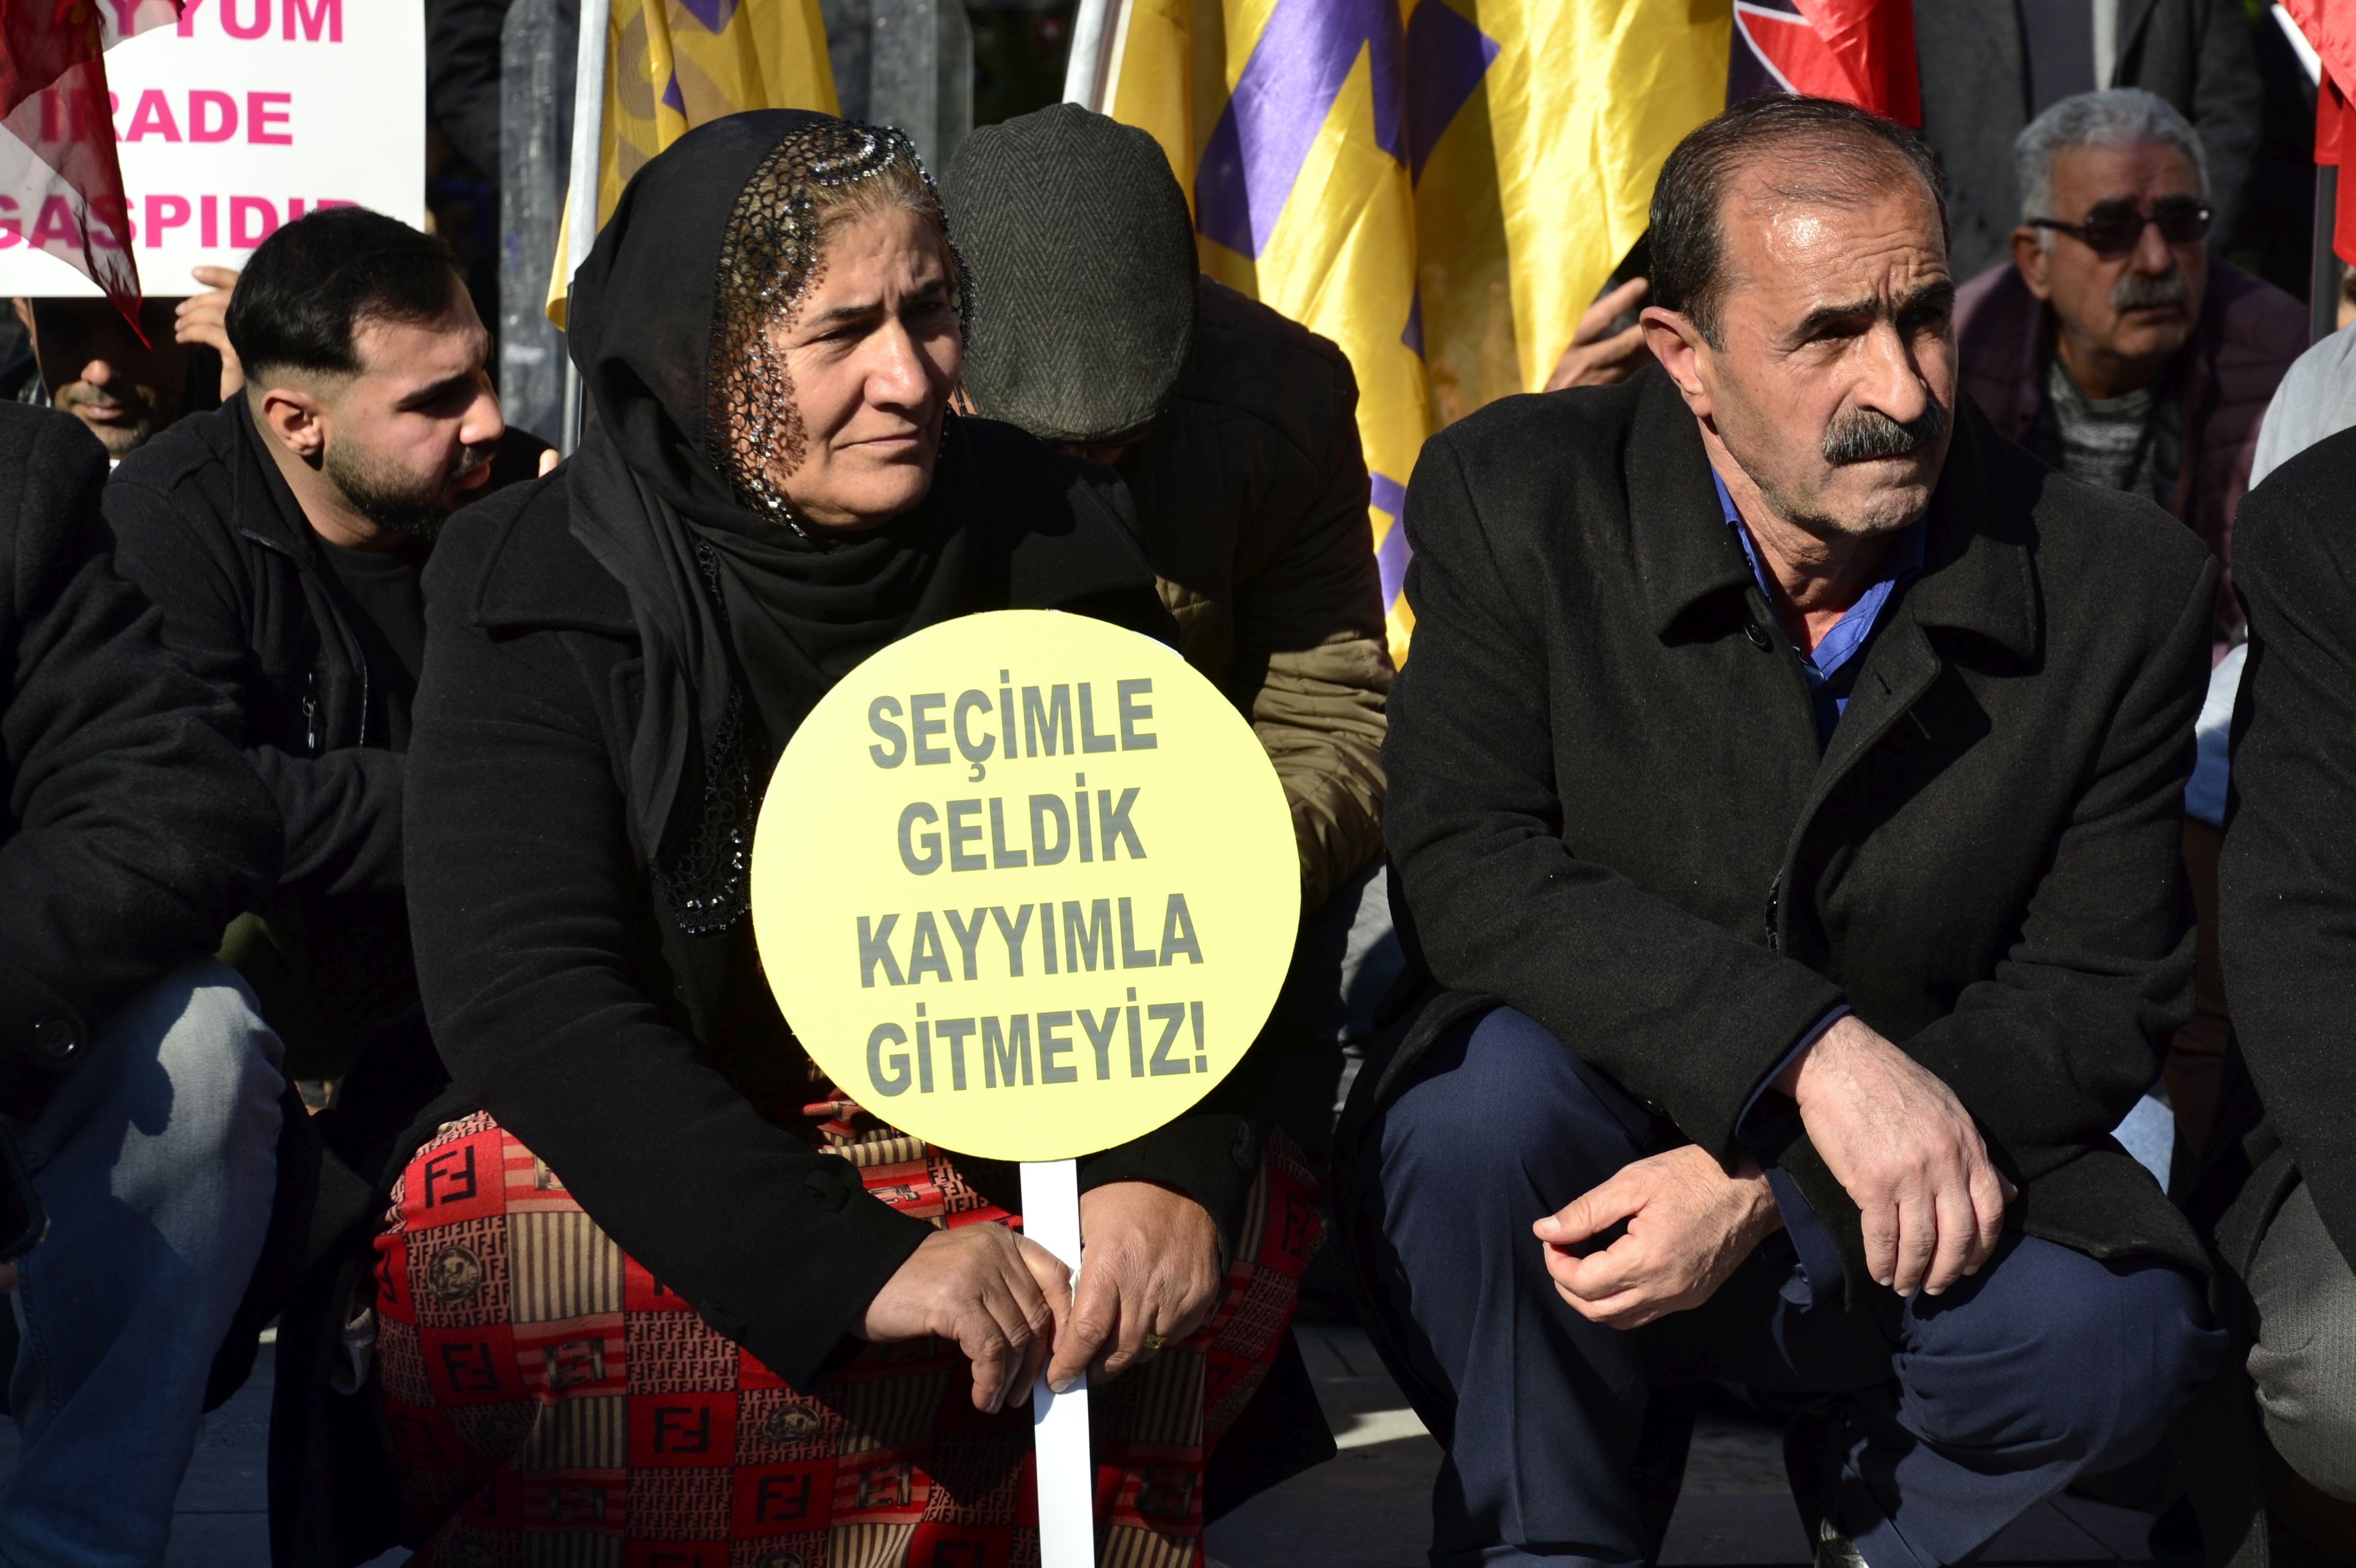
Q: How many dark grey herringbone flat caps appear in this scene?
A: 1